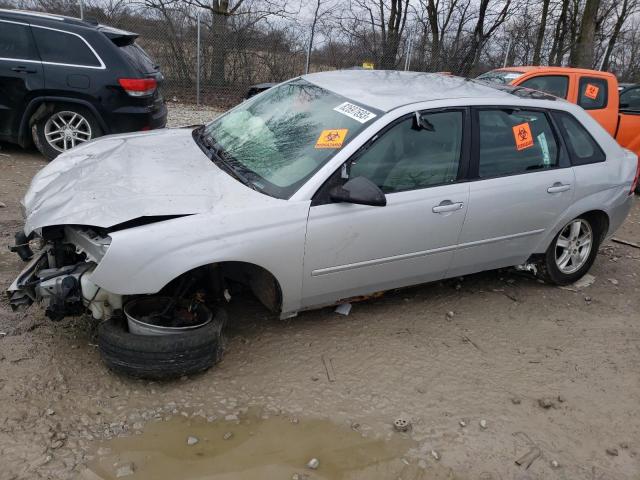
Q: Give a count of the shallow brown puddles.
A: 1